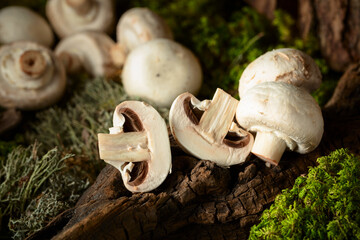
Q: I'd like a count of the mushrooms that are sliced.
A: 2